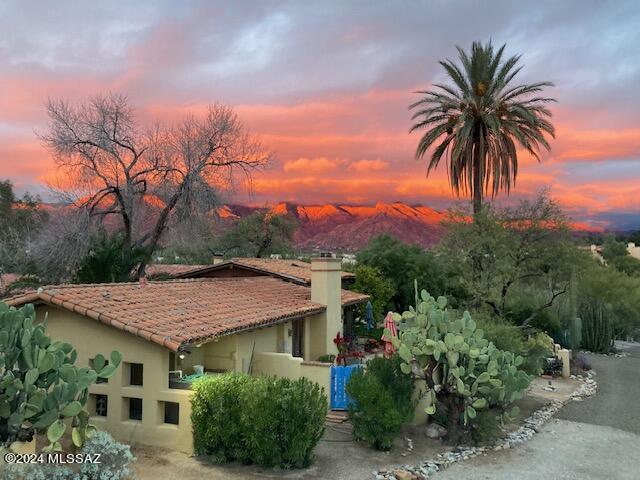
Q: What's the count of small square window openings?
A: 5